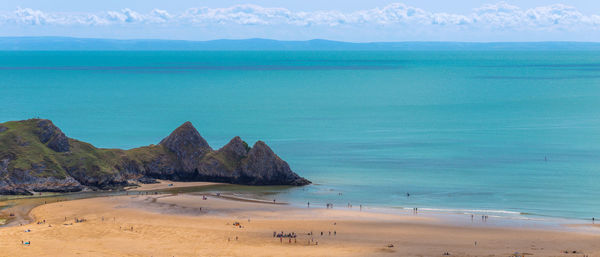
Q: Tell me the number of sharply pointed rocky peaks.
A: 3